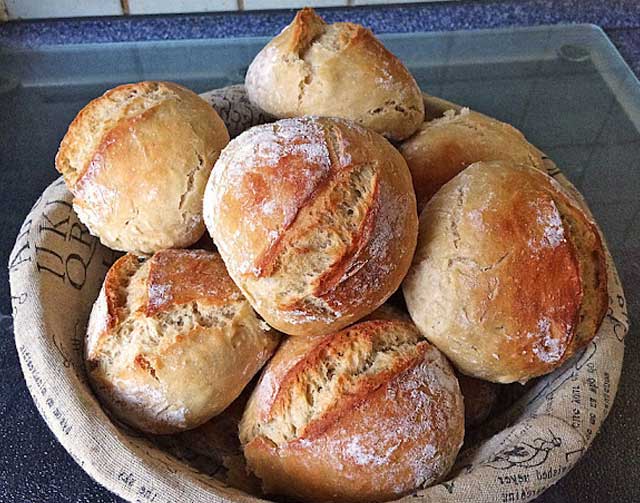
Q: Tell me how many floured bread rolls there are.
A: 7